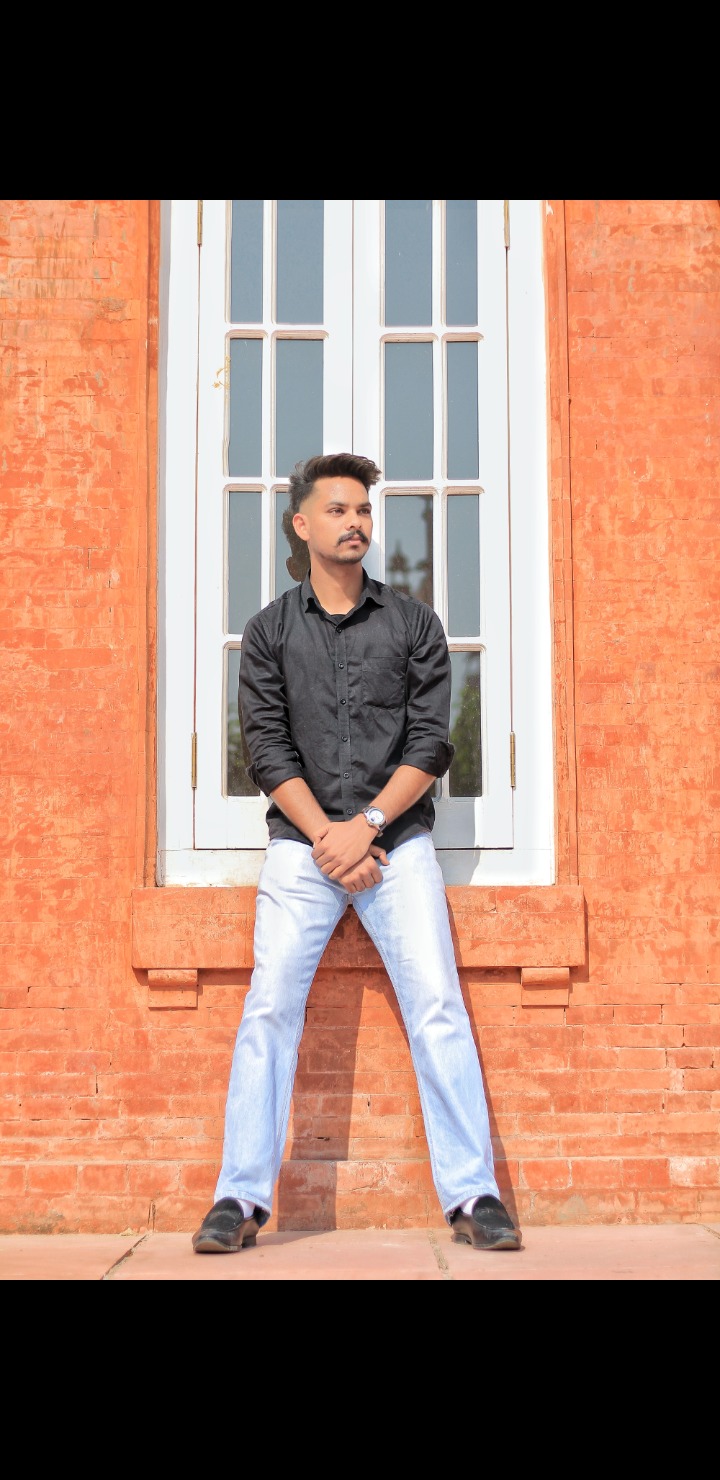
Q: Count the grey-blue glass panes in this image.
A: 14